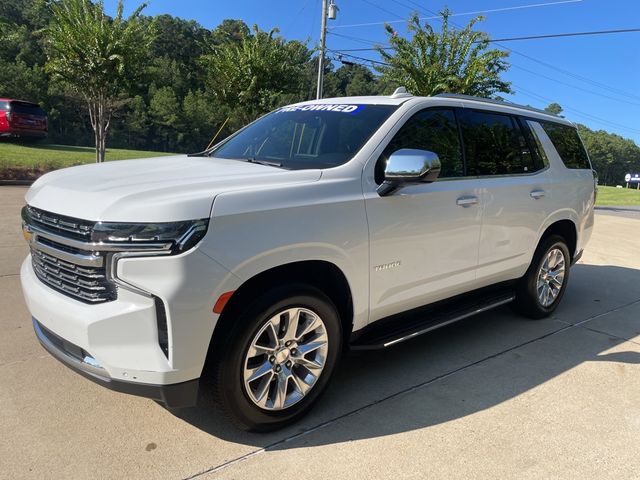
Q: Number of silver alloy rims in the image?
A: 2